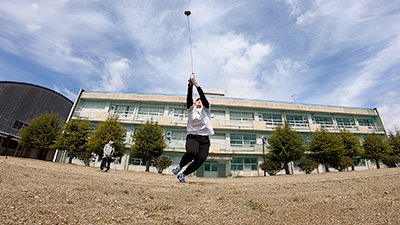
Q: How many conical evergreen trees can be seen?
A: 9